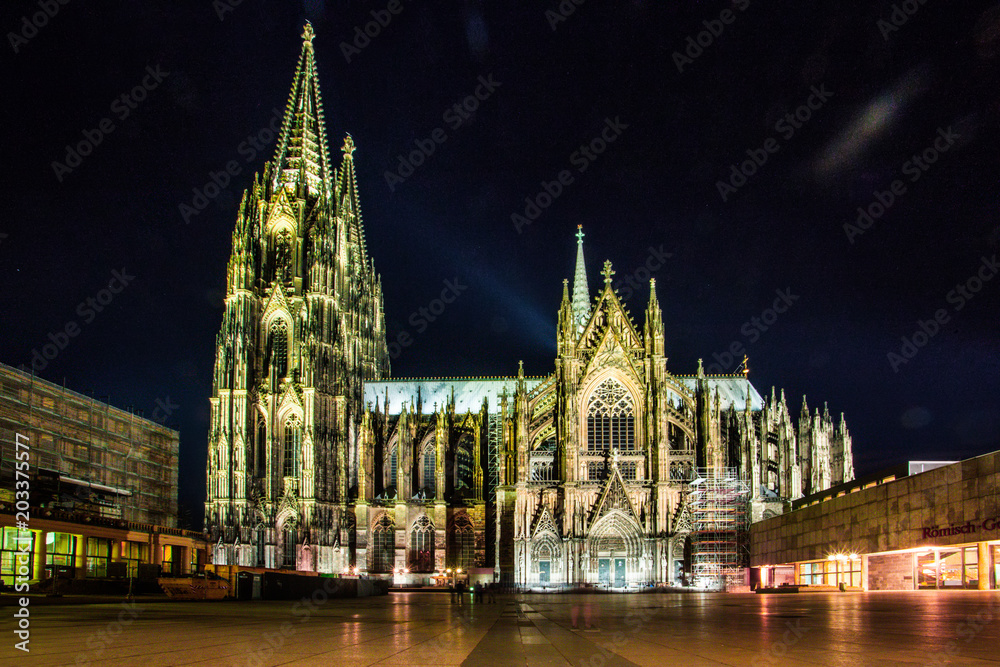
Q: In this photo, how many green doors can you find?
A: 4